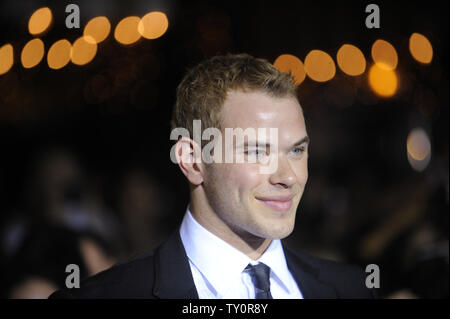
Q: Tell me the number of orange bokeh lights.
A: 14